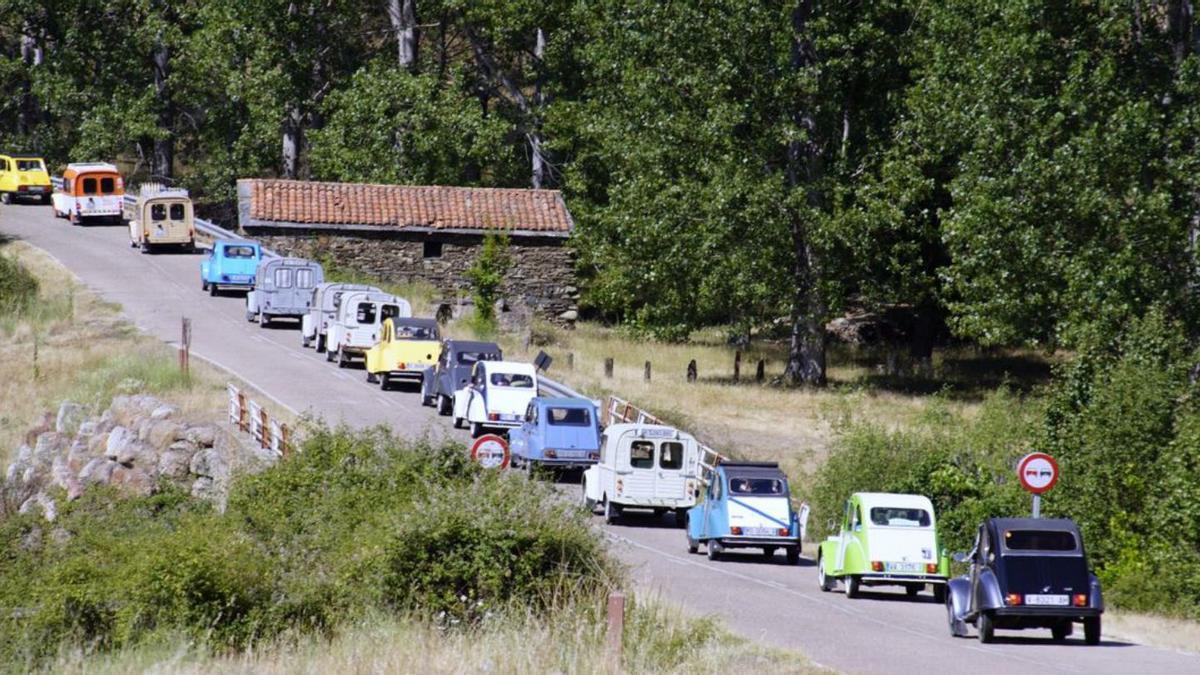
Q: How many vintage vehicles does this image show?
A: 15